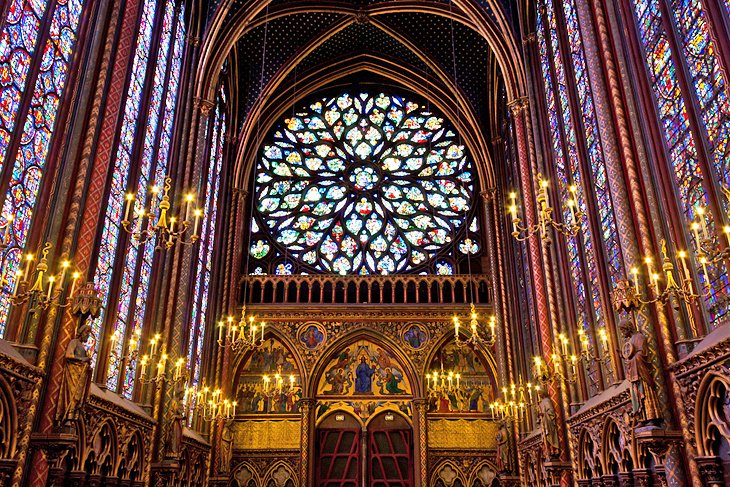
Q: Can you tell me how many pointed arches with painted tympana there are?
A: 3